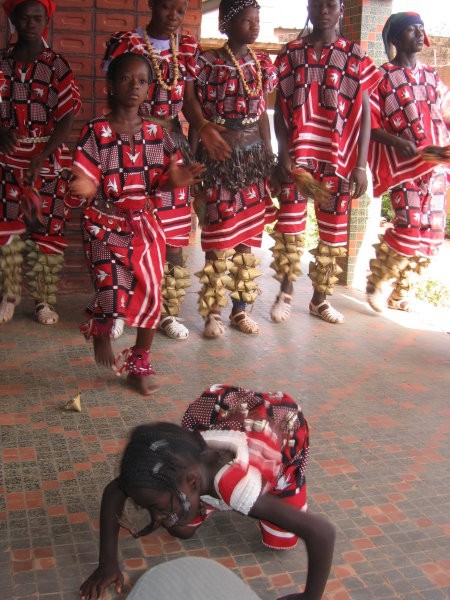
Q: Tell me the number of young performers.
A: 7